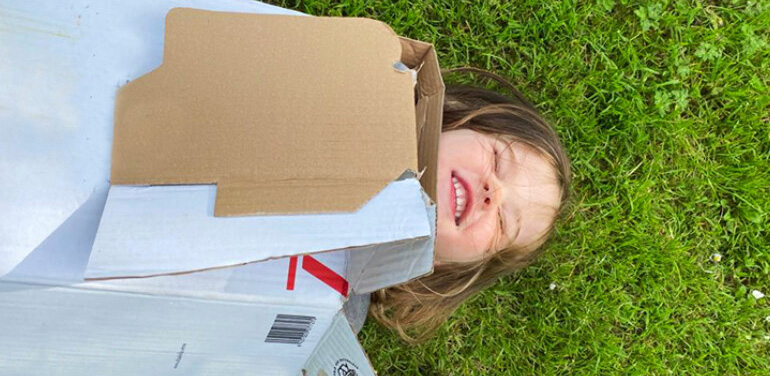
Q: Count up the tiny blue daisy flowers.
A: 0